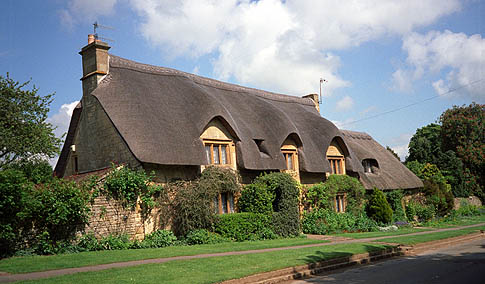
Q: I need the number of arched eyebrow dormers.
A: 3